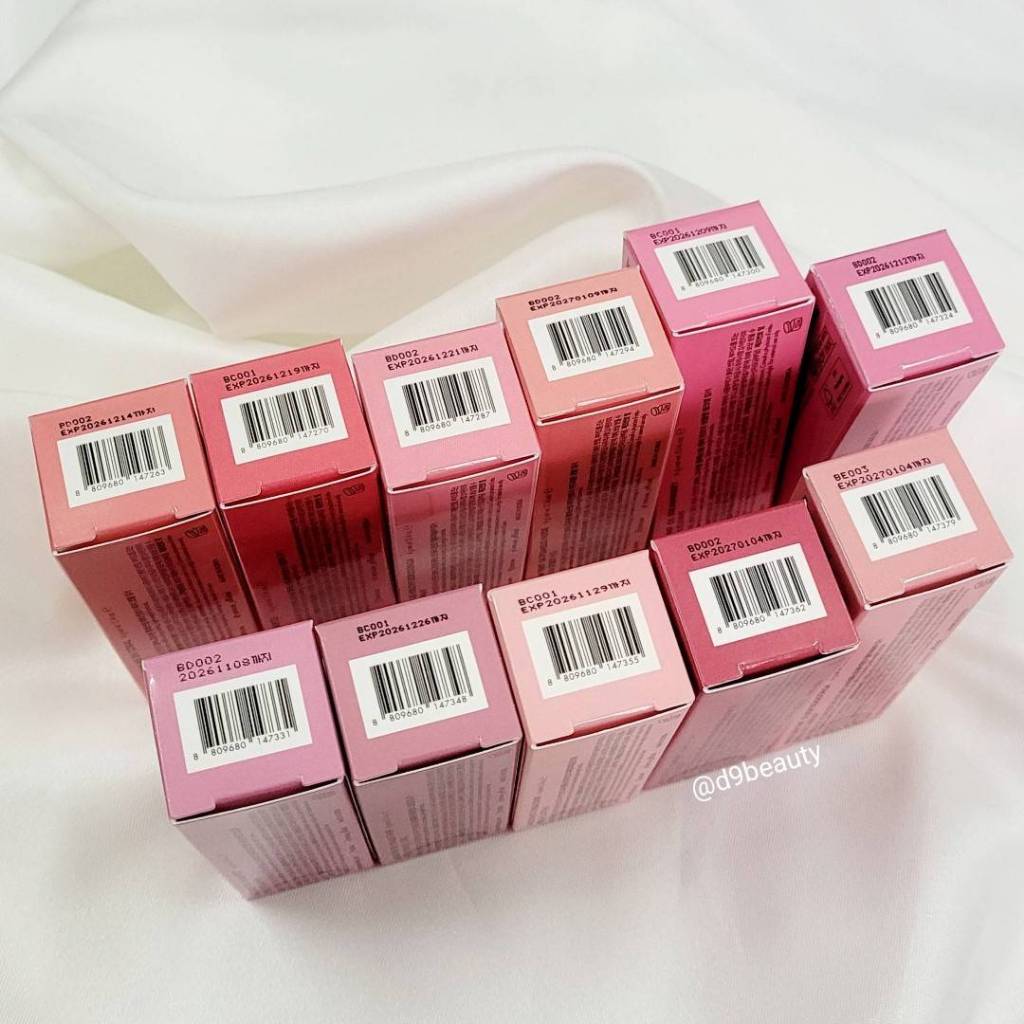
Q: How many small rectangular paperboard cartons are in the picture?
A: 11